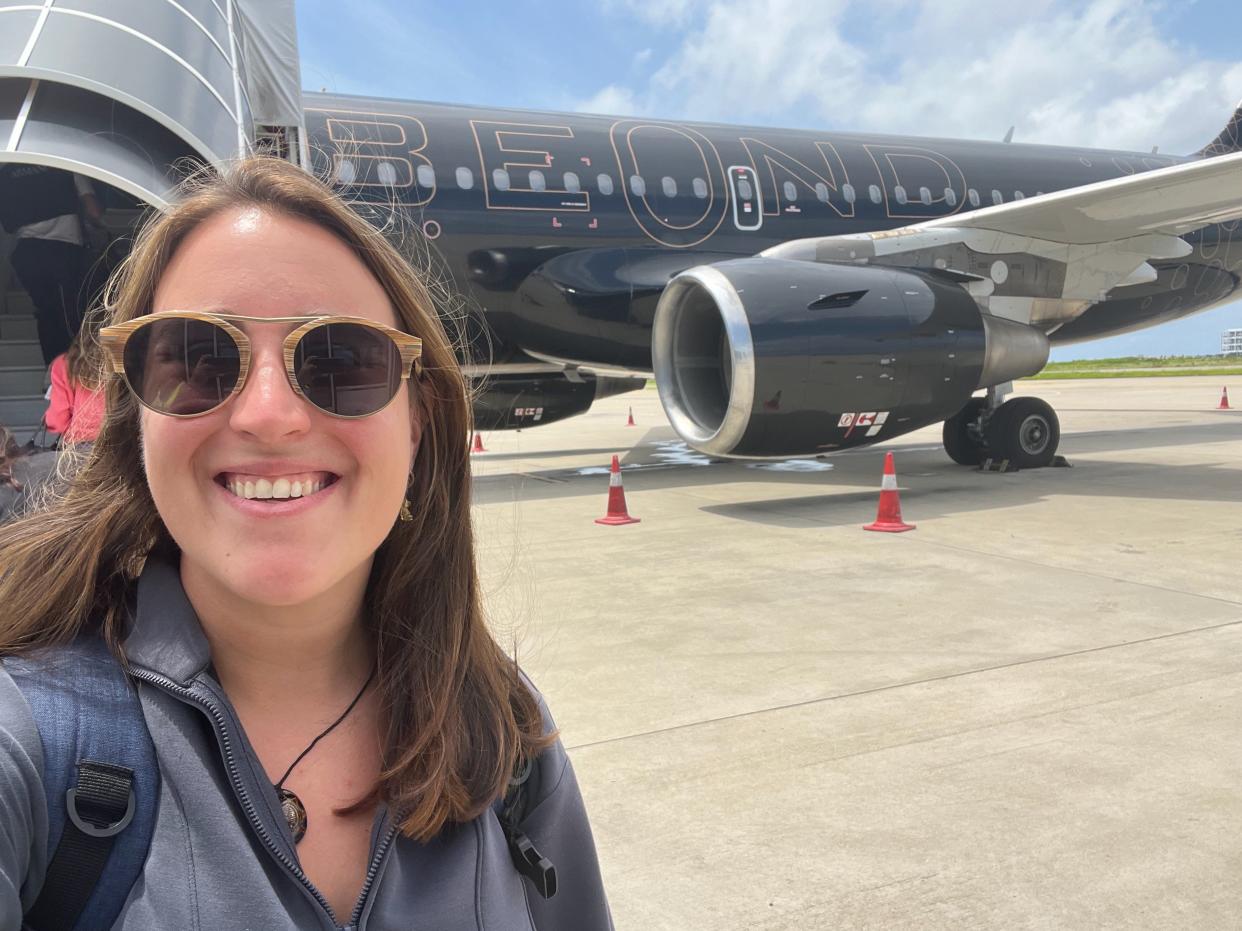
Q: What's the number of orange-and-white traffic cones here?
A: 5